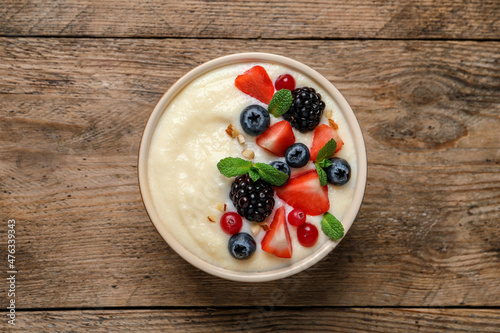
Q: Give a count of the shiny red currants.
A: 4